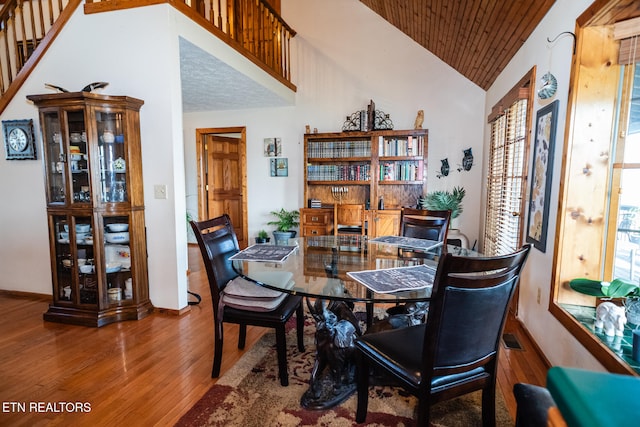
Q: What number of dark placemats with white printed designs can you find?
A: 3